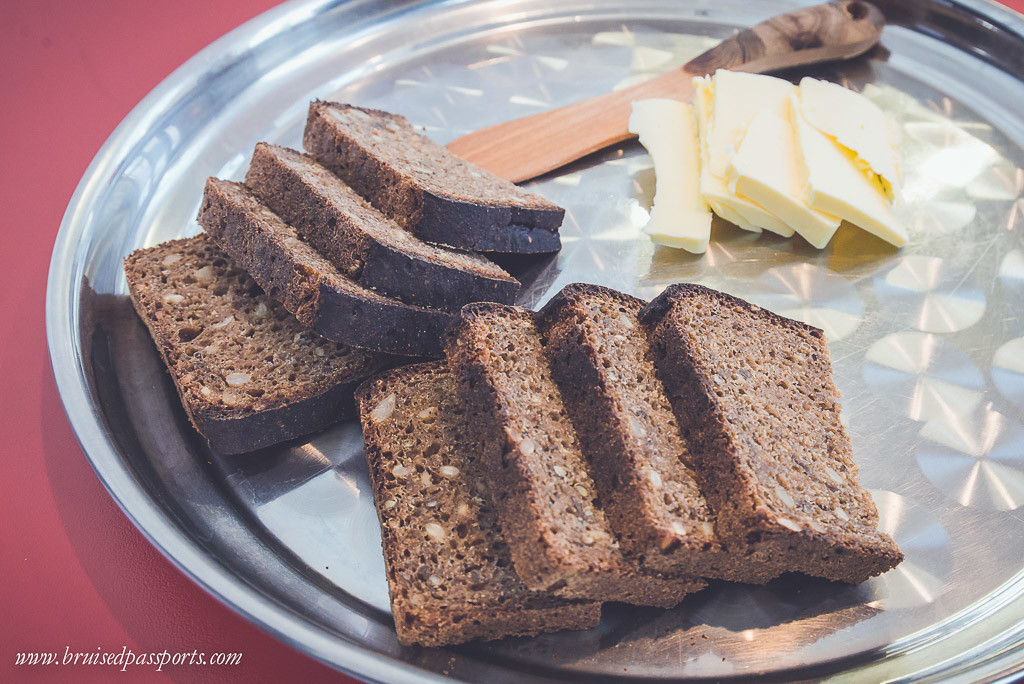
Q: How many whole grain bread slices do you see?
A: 8